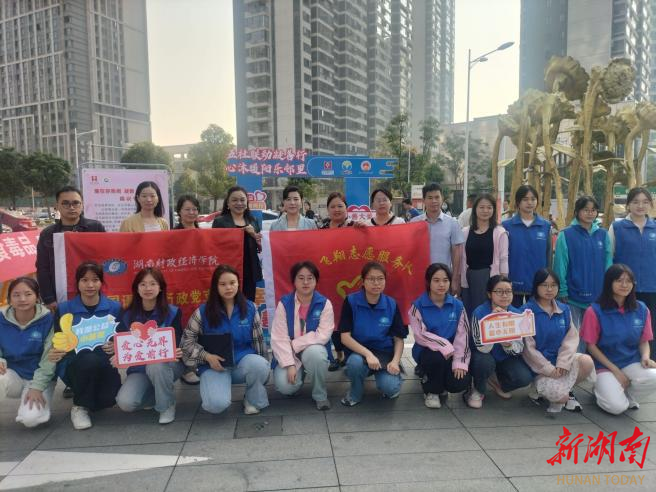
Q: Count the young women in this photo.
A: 13